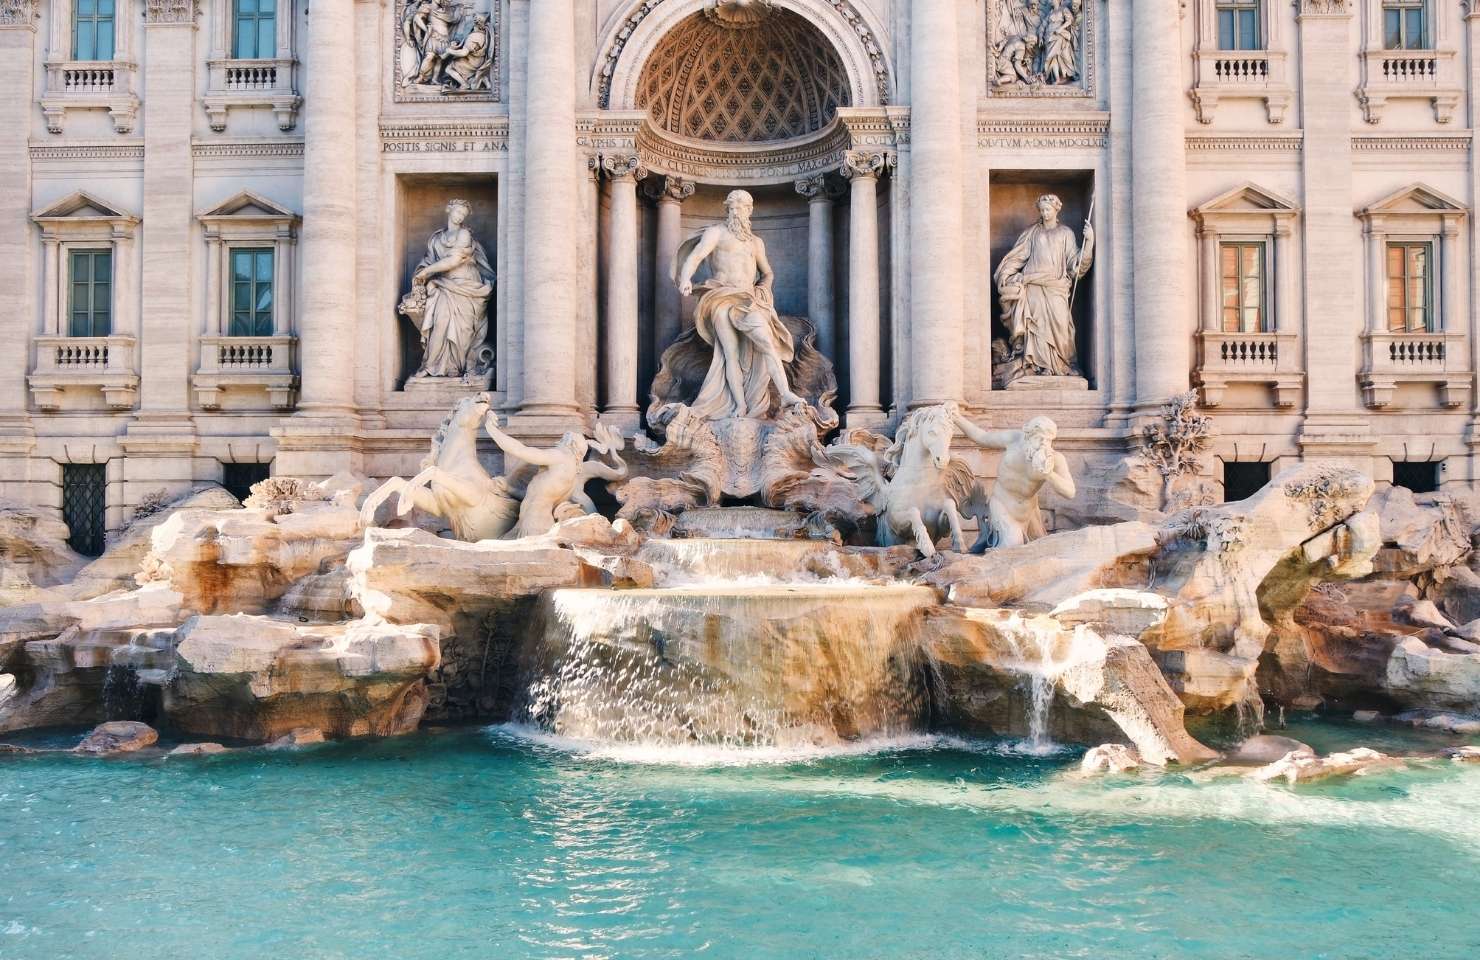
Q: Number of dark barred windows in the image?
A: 4